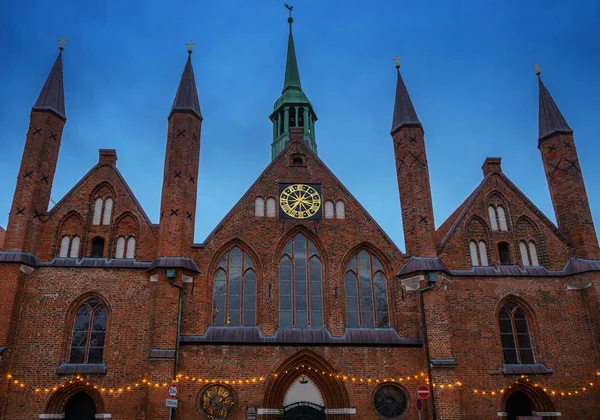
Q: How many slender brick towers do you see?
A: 4